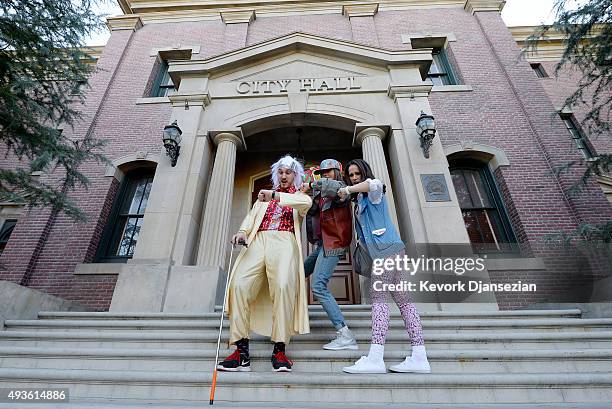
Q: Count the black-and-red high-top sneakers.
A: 2